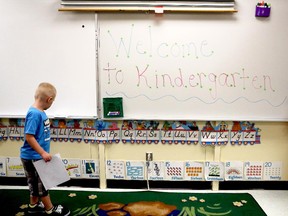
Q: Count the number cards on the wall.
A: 13